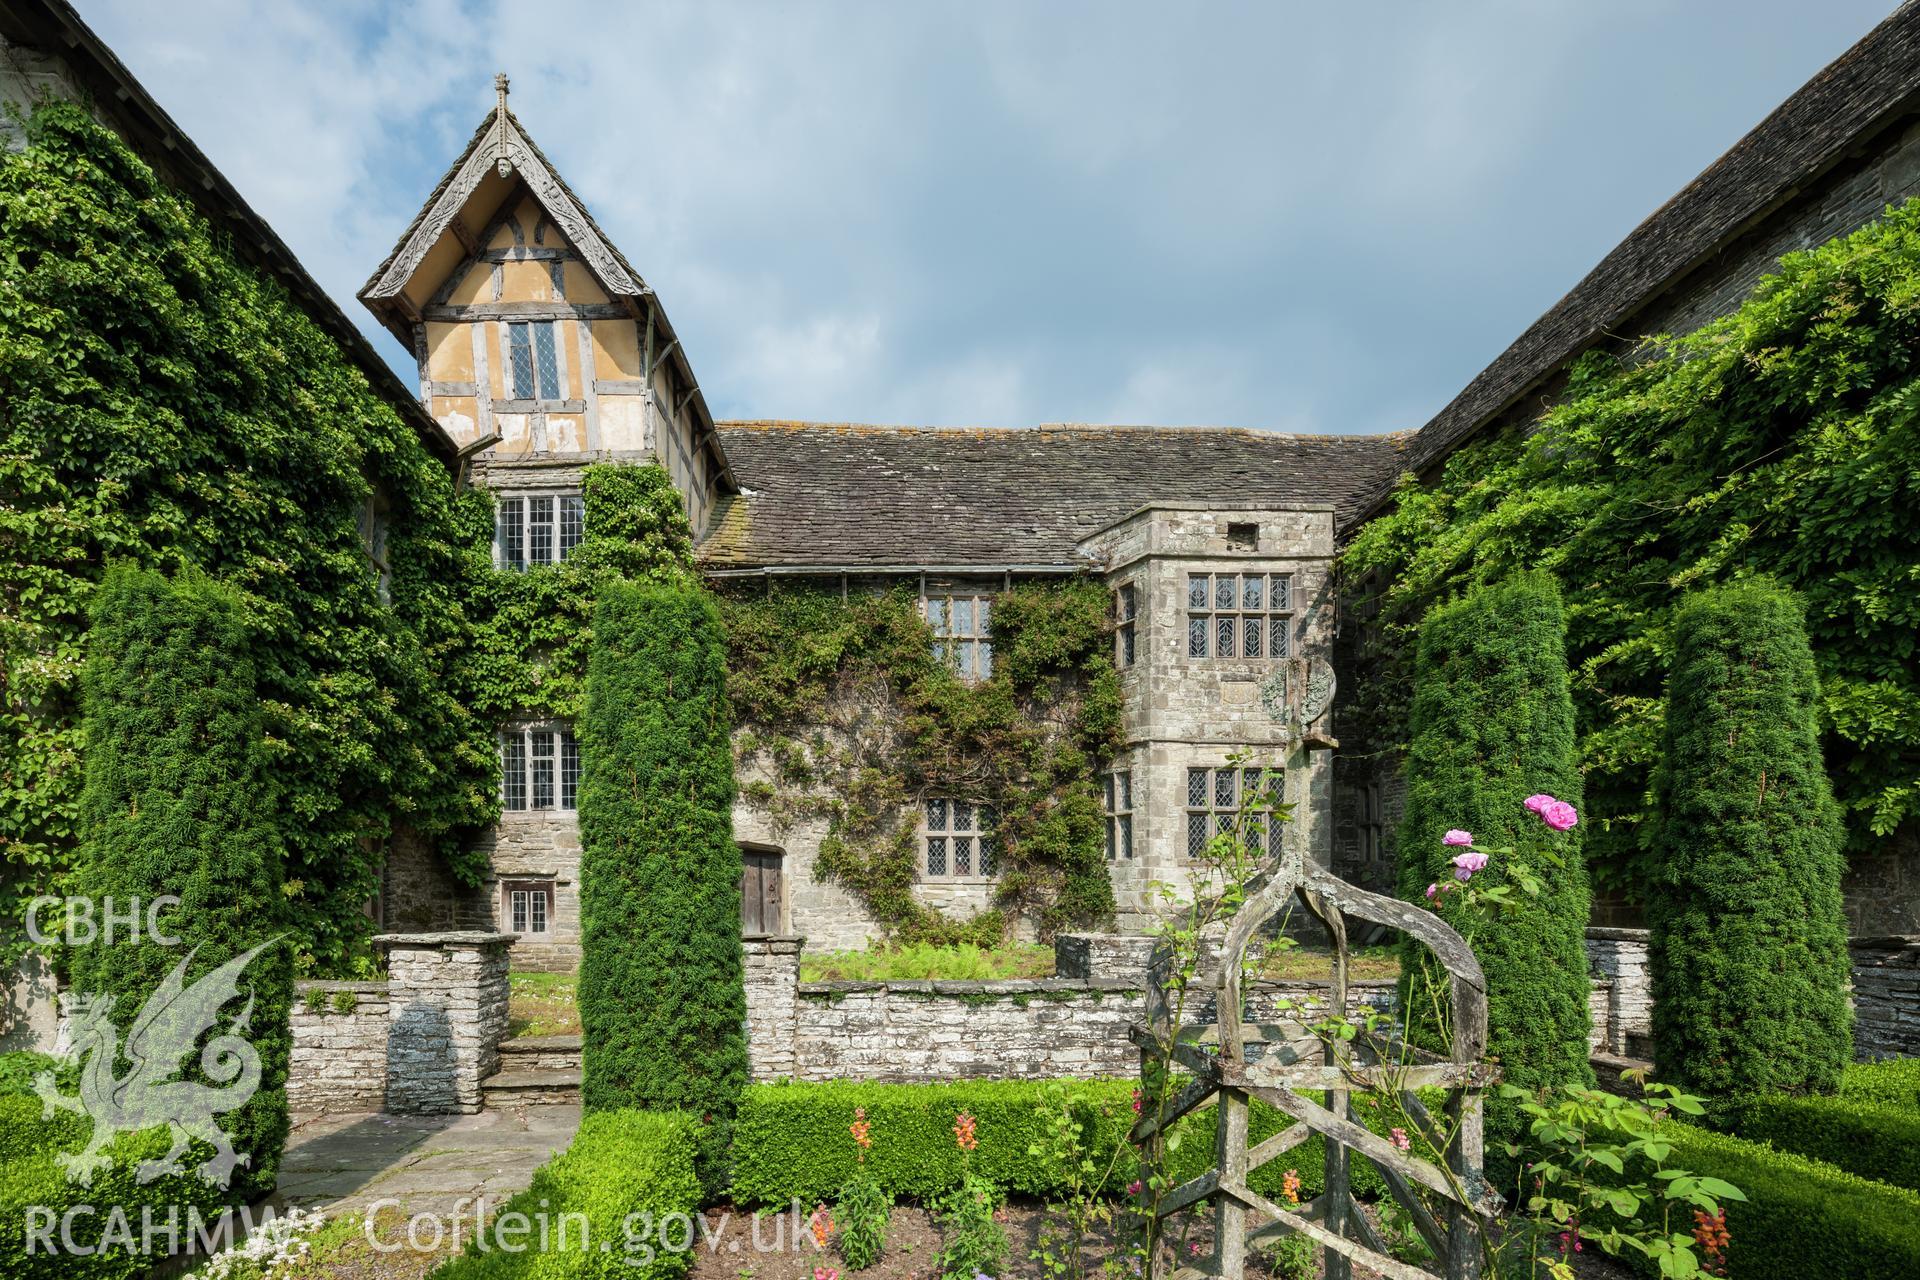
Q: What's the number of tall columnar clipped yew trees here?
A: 4